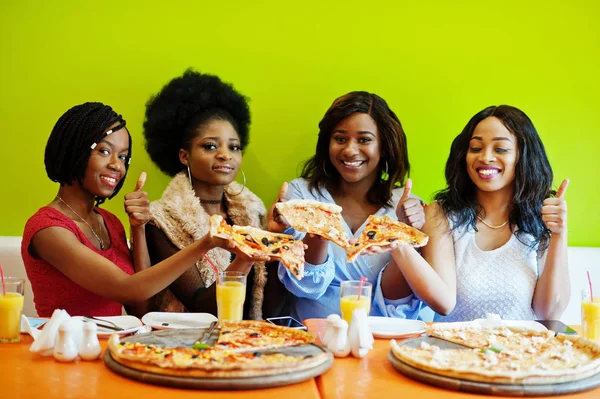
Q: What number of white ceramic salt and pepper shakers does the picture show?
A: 4